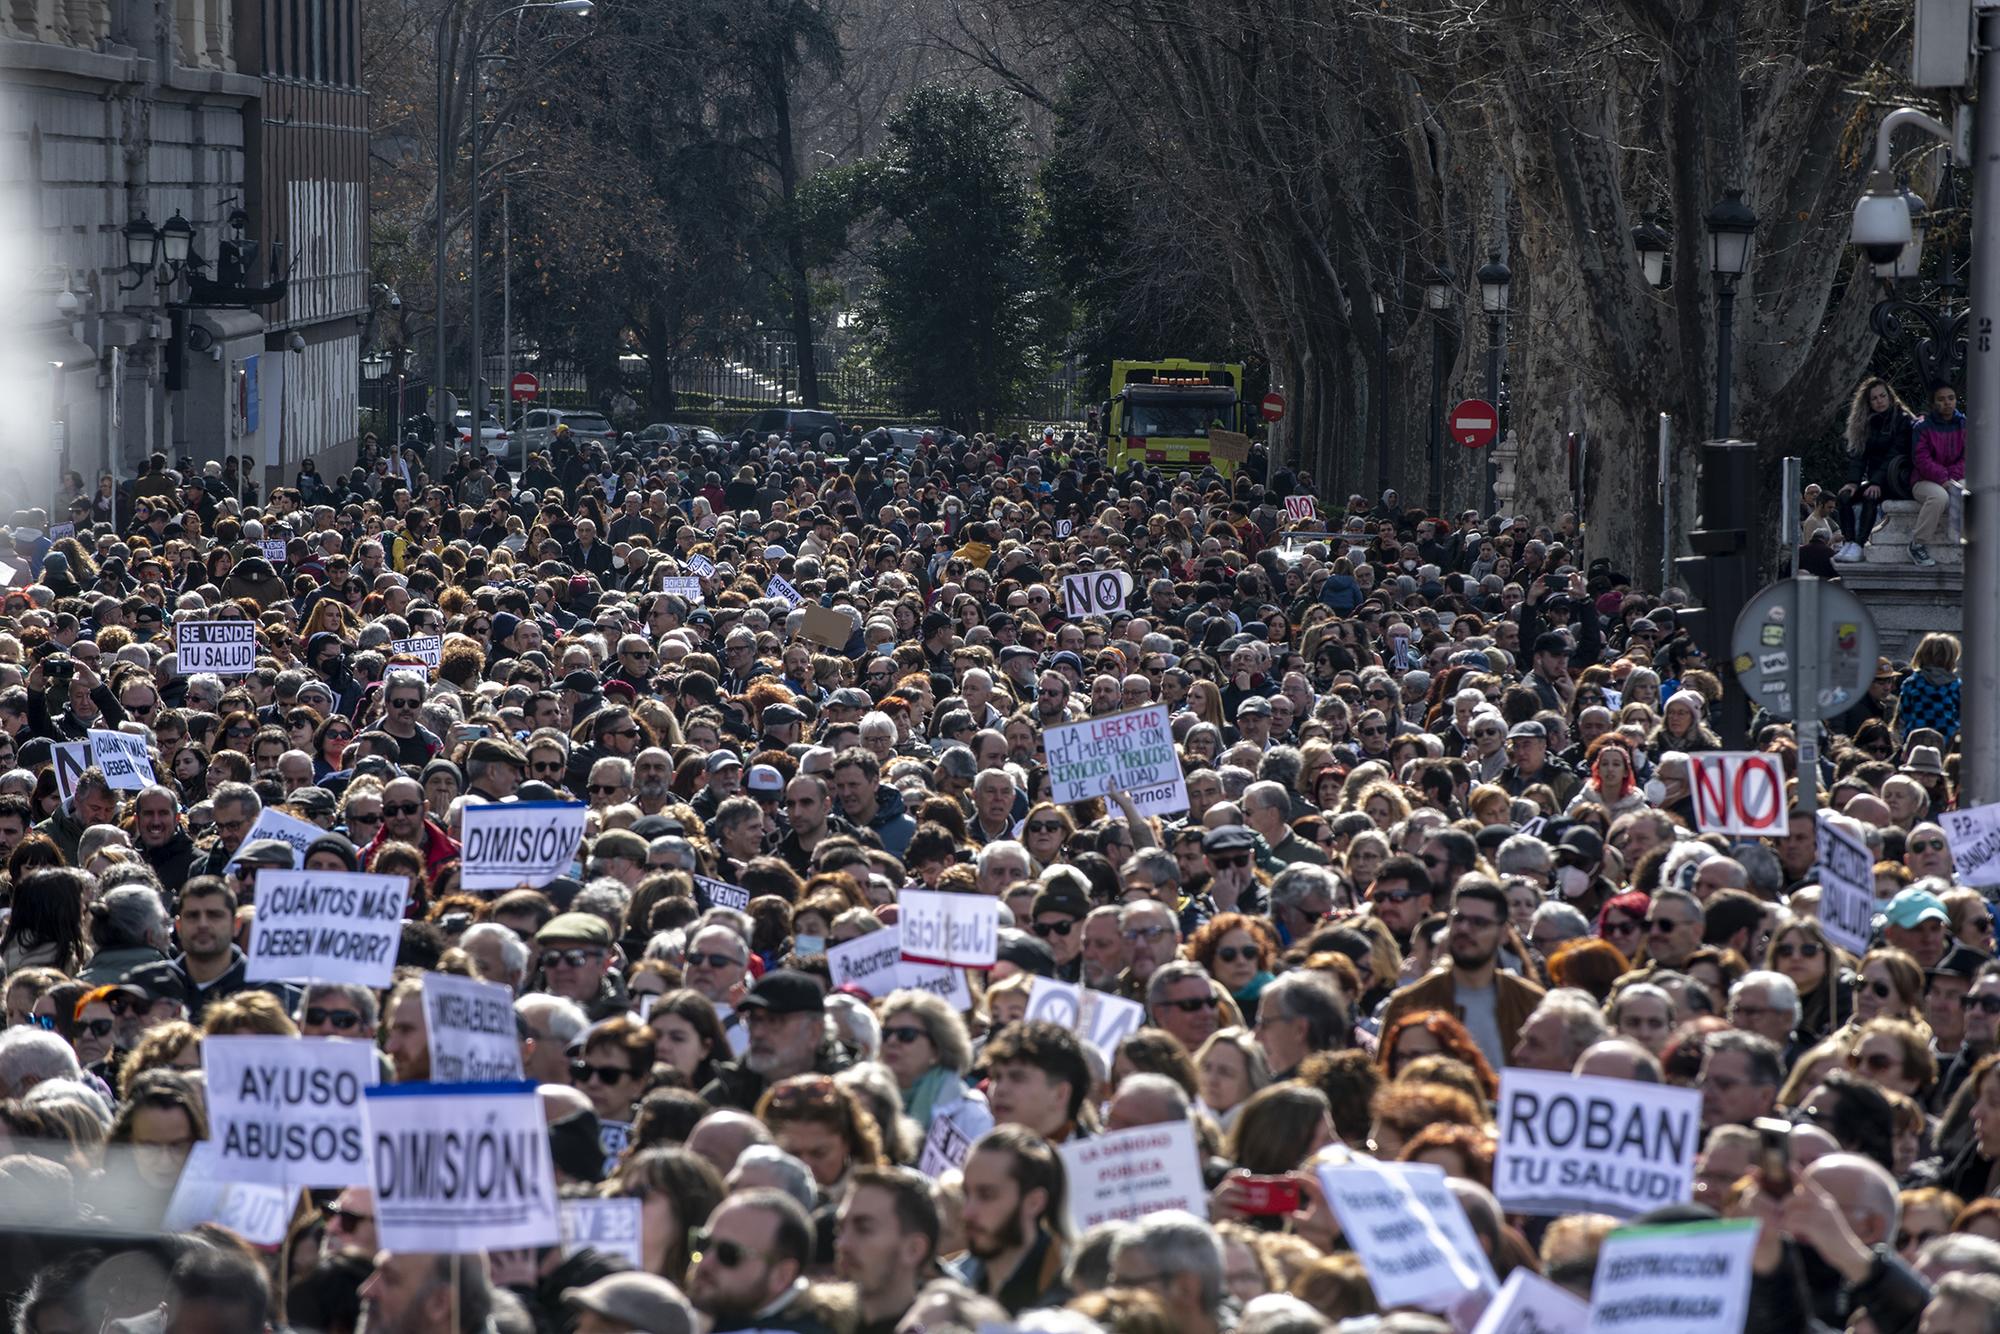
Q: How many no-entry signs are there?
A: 3